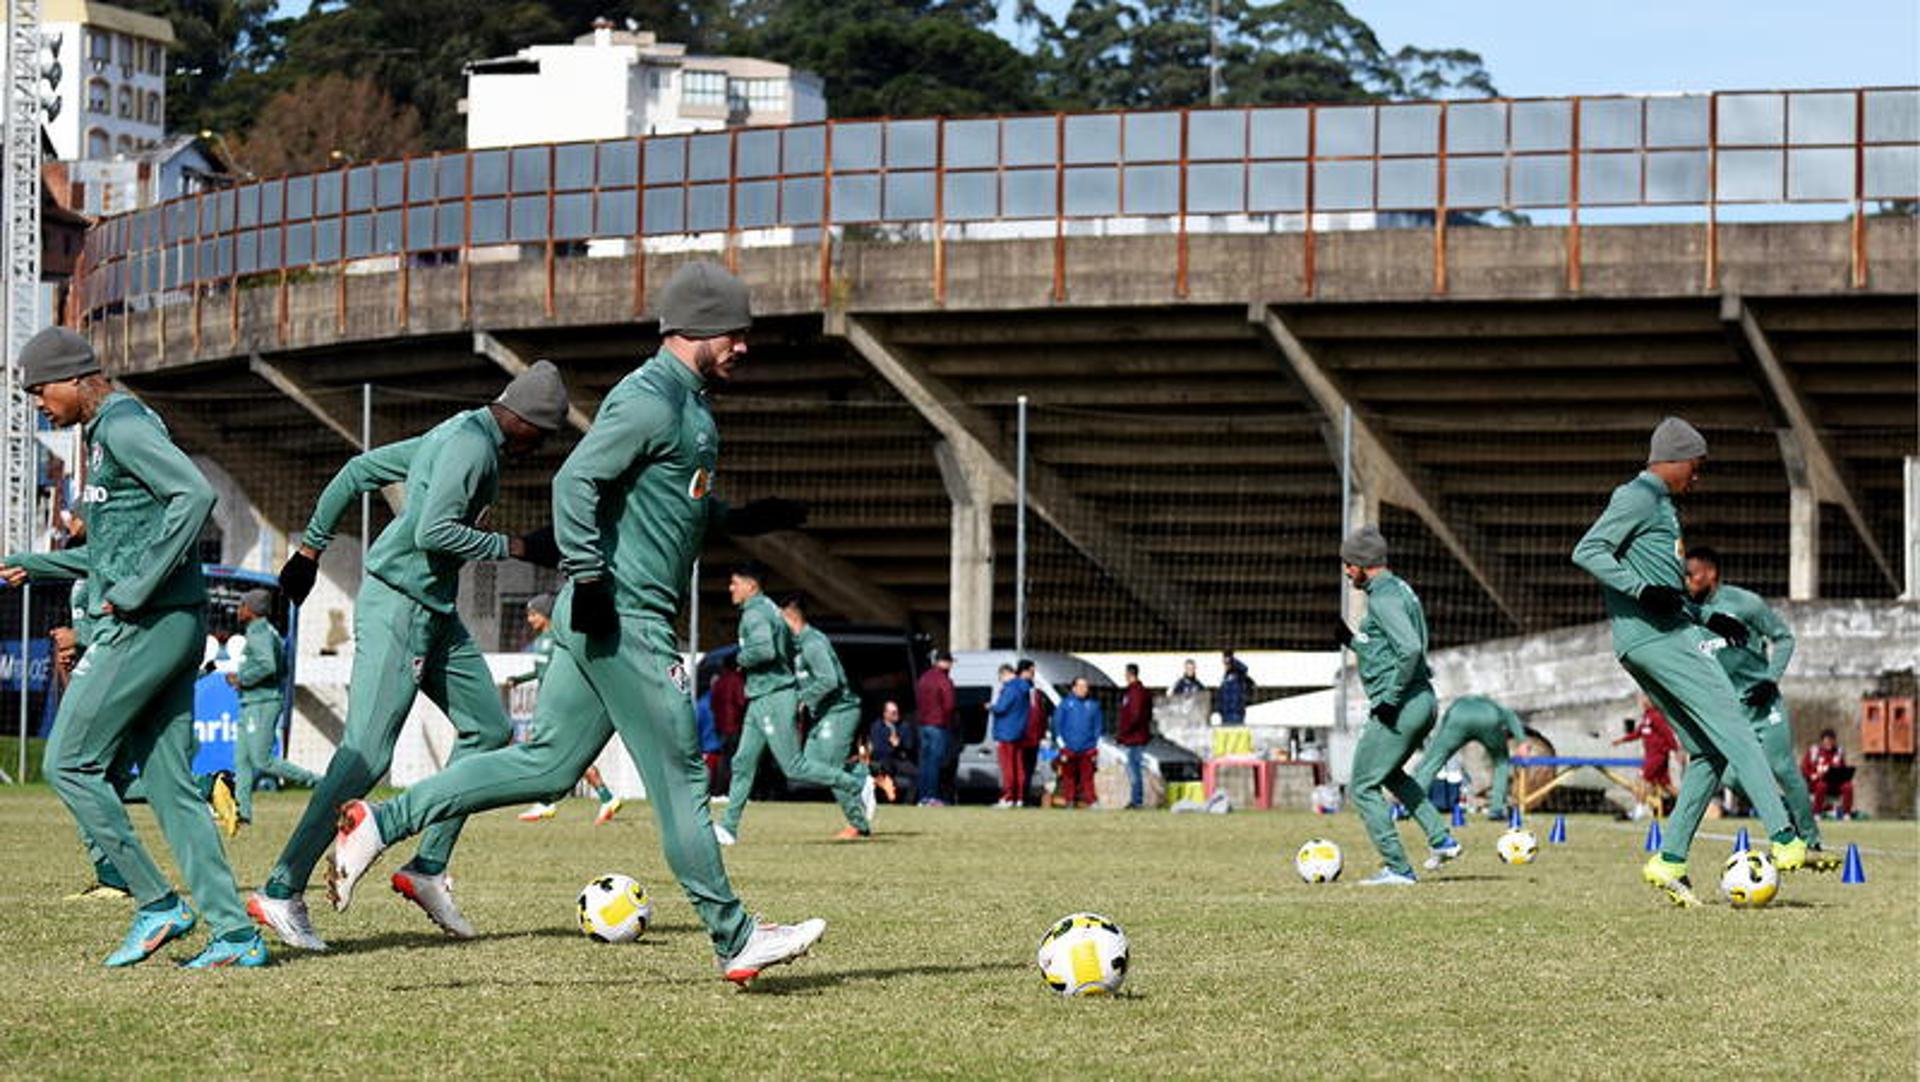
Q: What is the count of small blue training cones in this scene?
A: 6